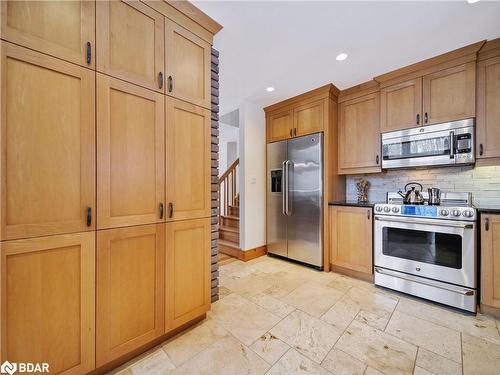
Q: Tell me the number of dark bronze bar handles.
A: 14